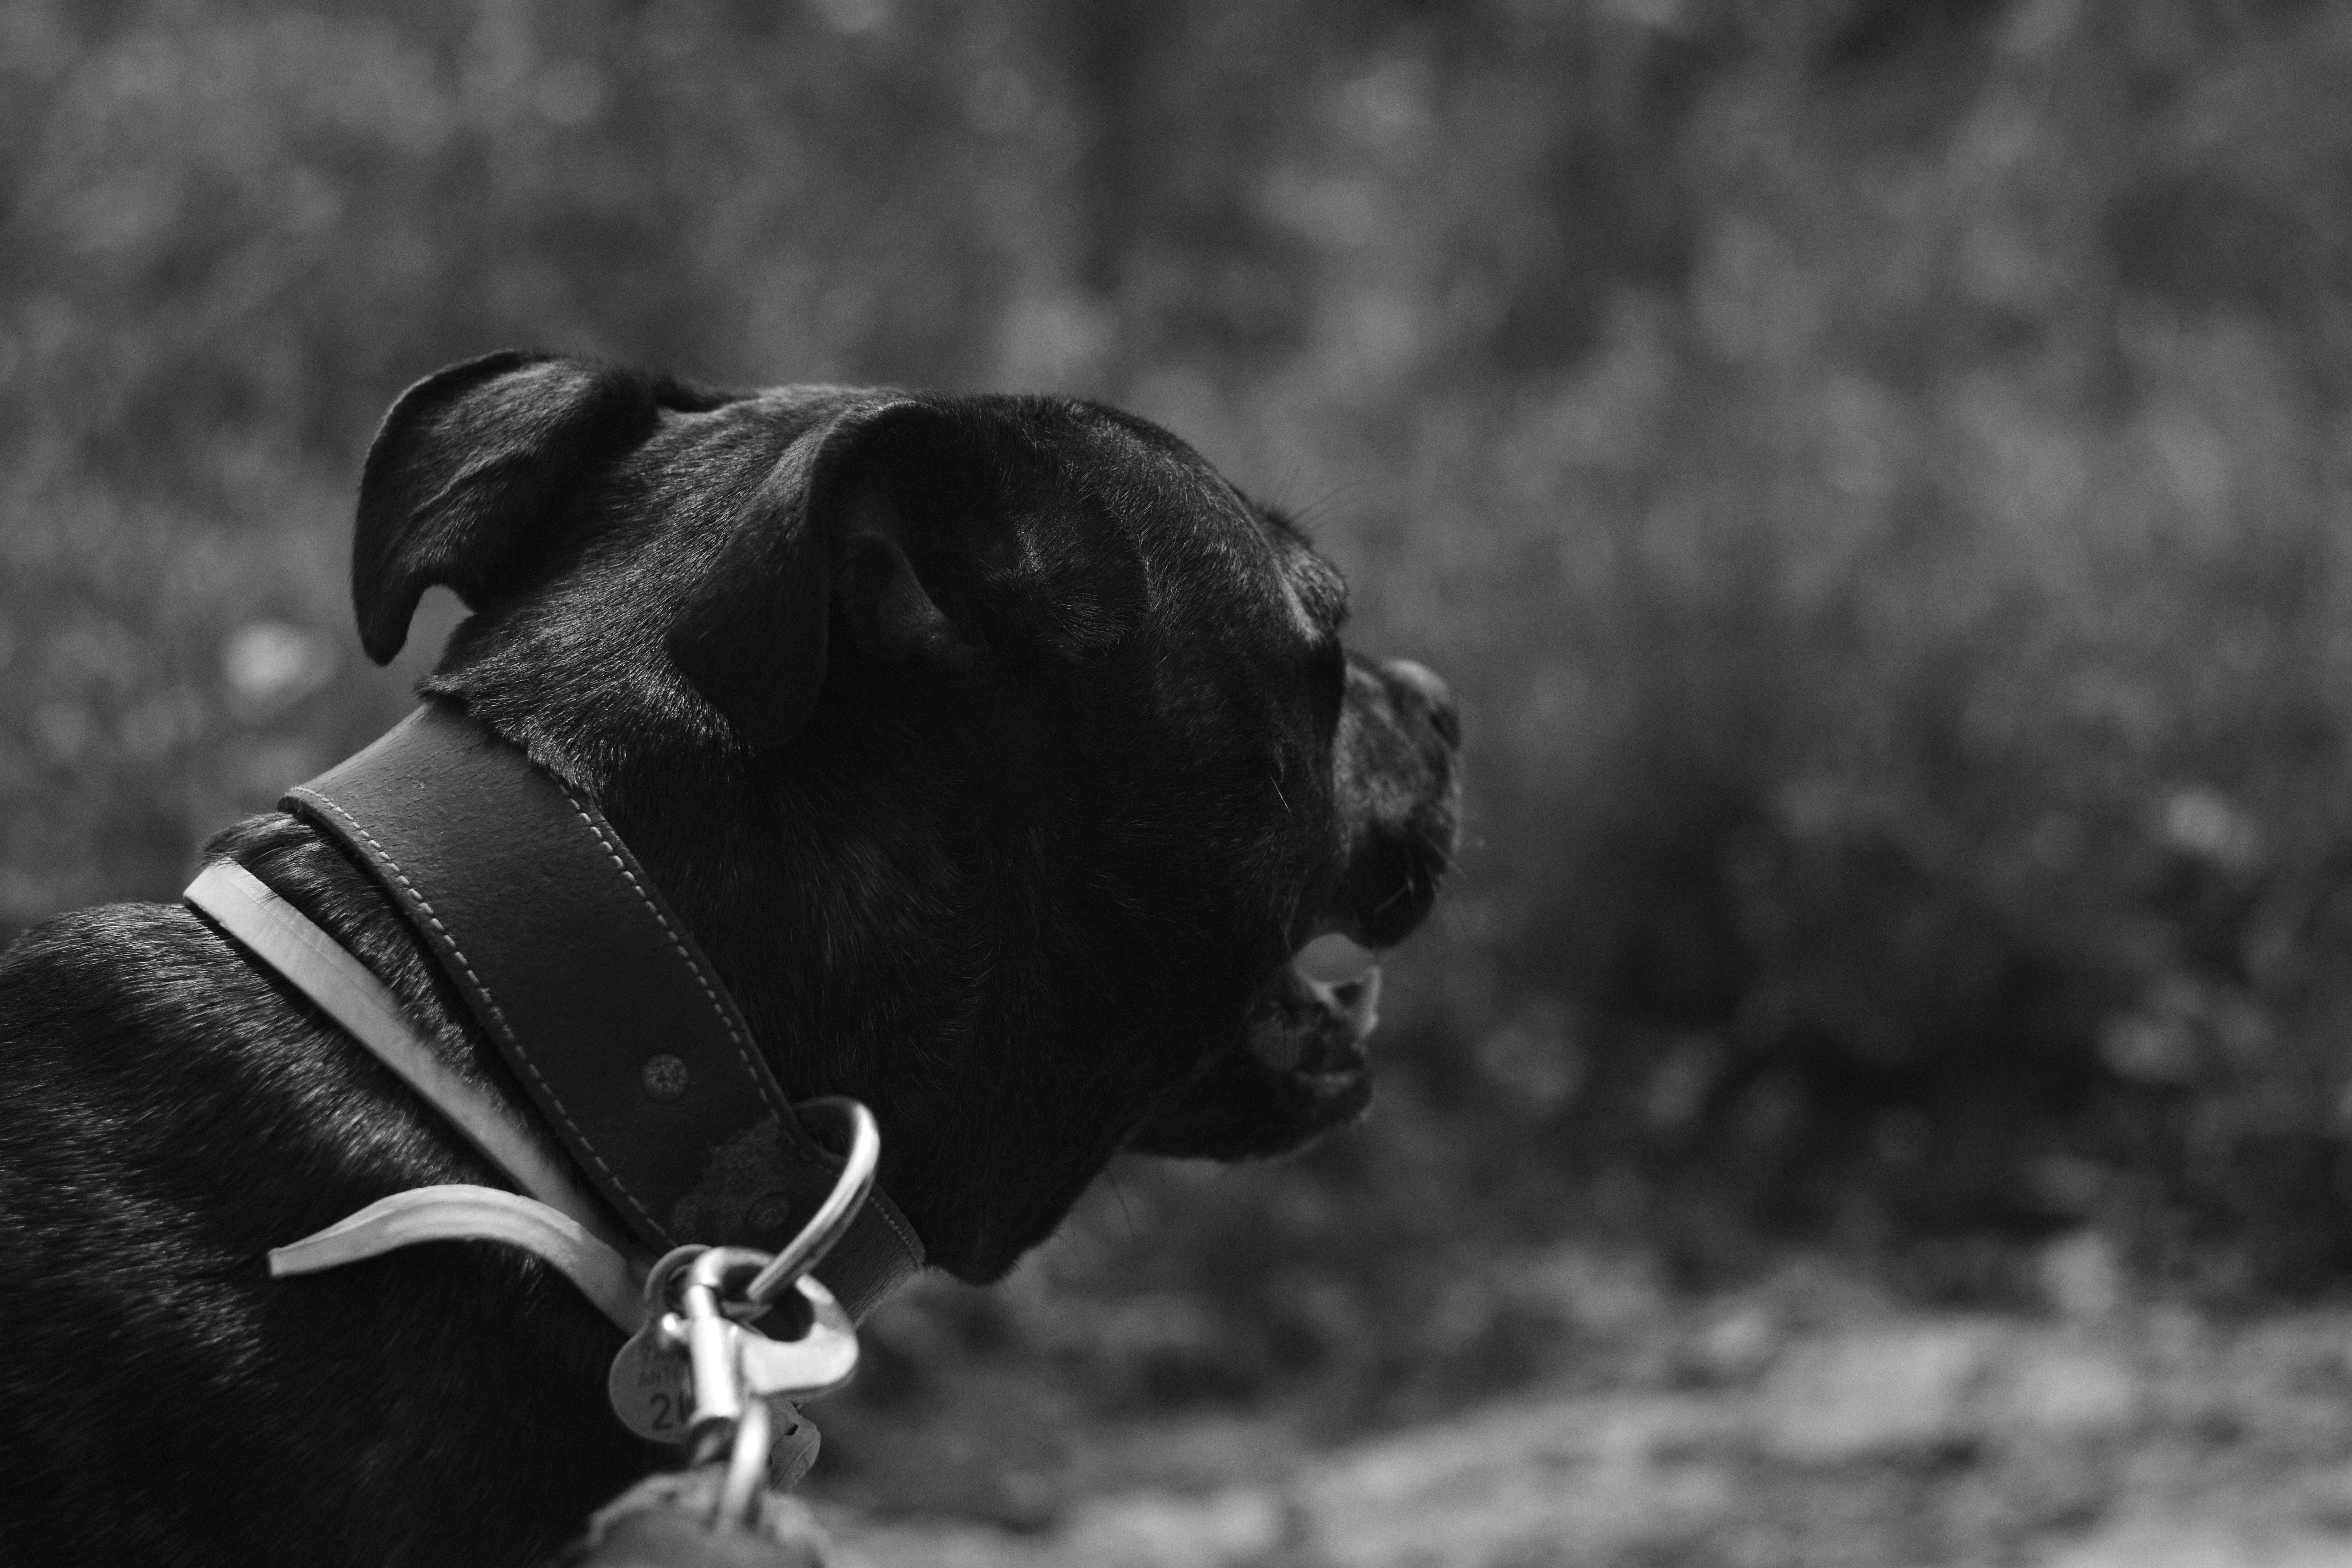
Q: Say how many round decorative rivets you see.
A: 2